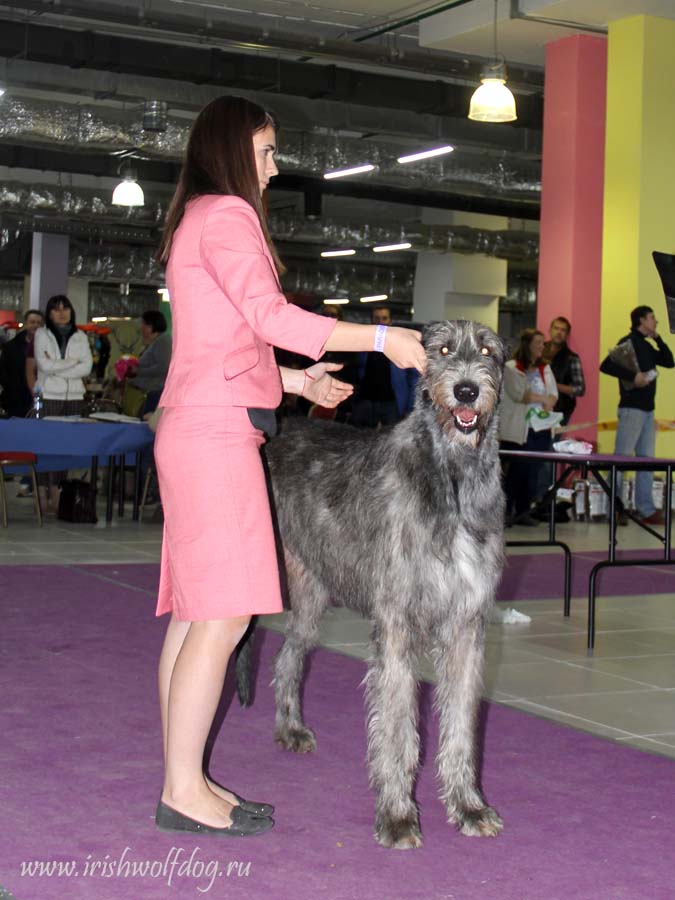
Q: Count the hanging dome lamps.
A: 2